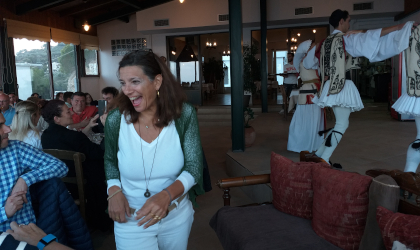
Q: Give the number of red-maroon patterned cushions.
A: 3